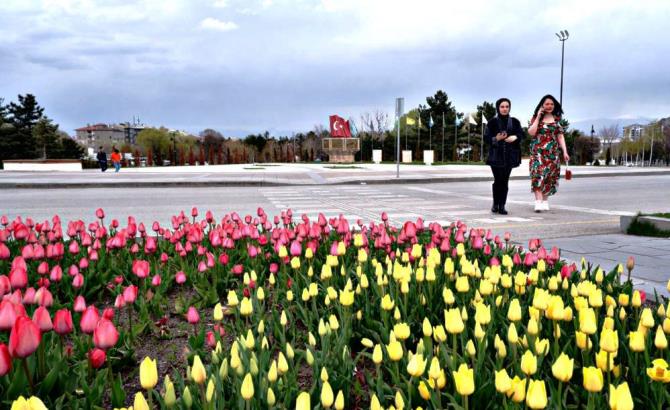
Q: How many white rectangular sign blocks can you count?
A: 3